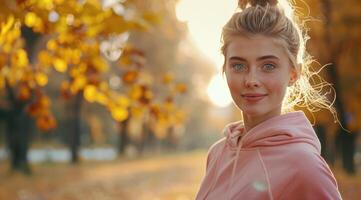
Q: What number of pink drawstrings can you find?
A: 2